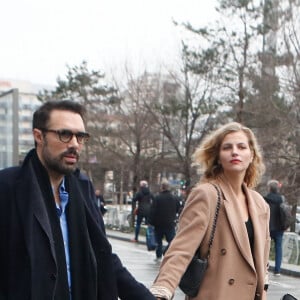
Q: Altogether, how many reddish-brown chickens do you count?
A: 0